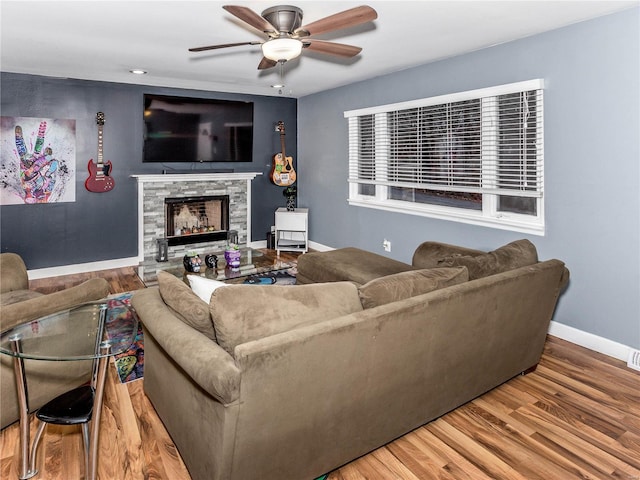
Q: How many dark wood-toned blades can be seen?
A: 5